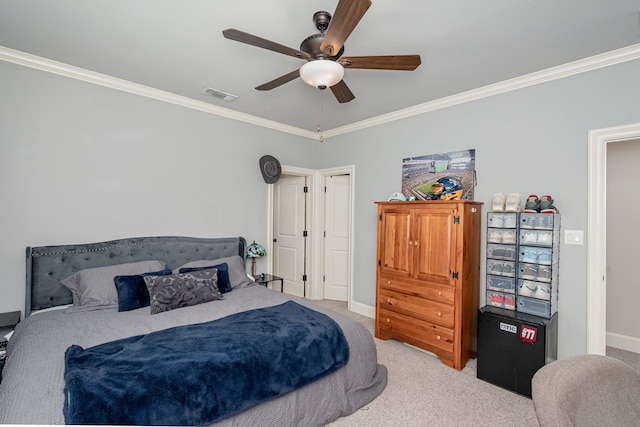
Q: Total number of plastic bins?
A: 12